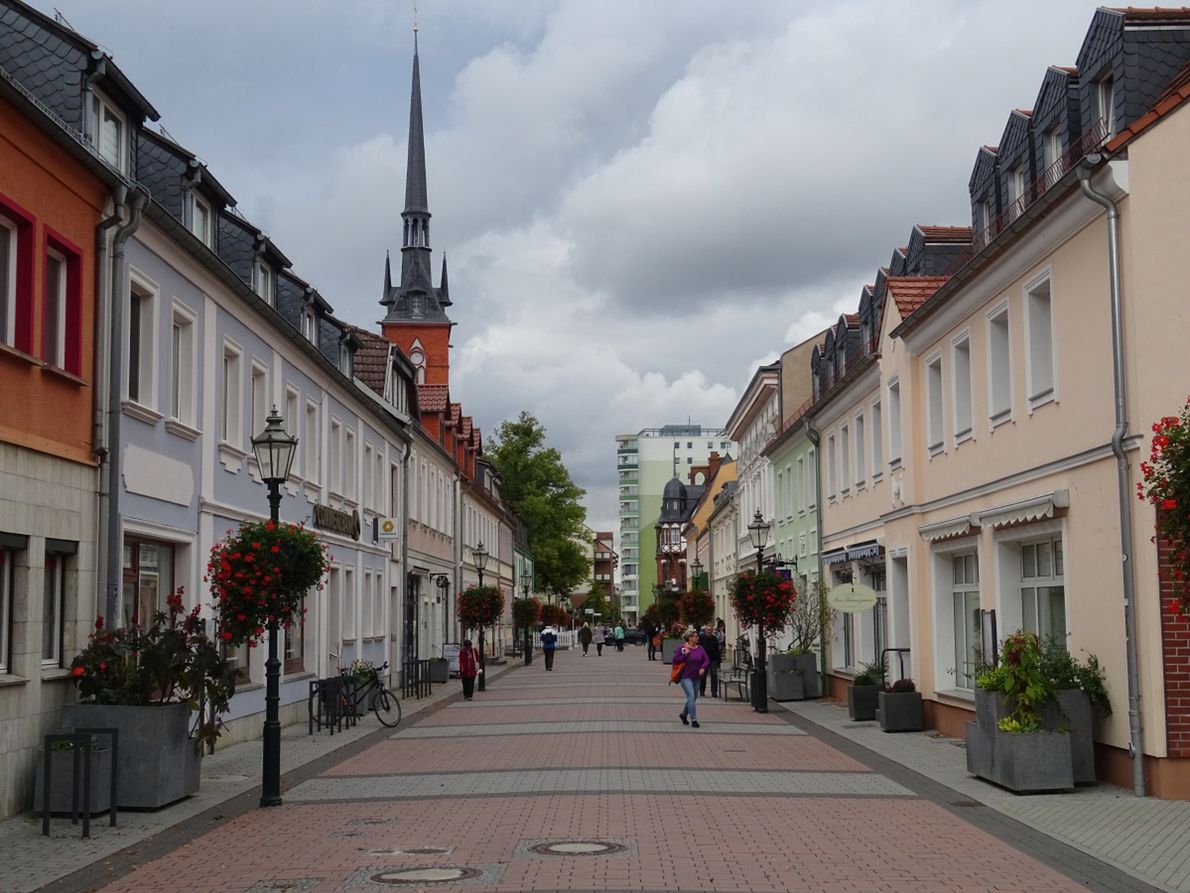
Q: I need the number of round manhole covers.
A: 2